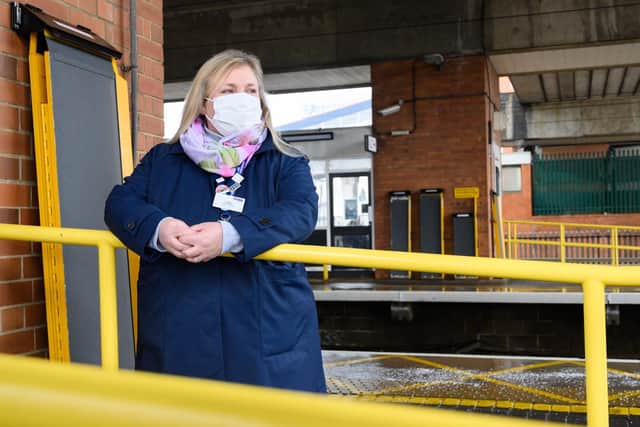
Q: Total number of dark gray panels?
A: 4